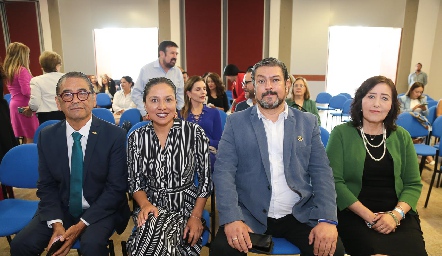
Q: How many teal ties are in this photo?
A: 1